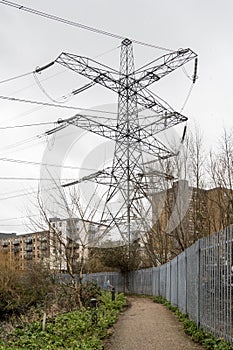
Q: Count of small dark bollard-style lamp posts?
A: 2